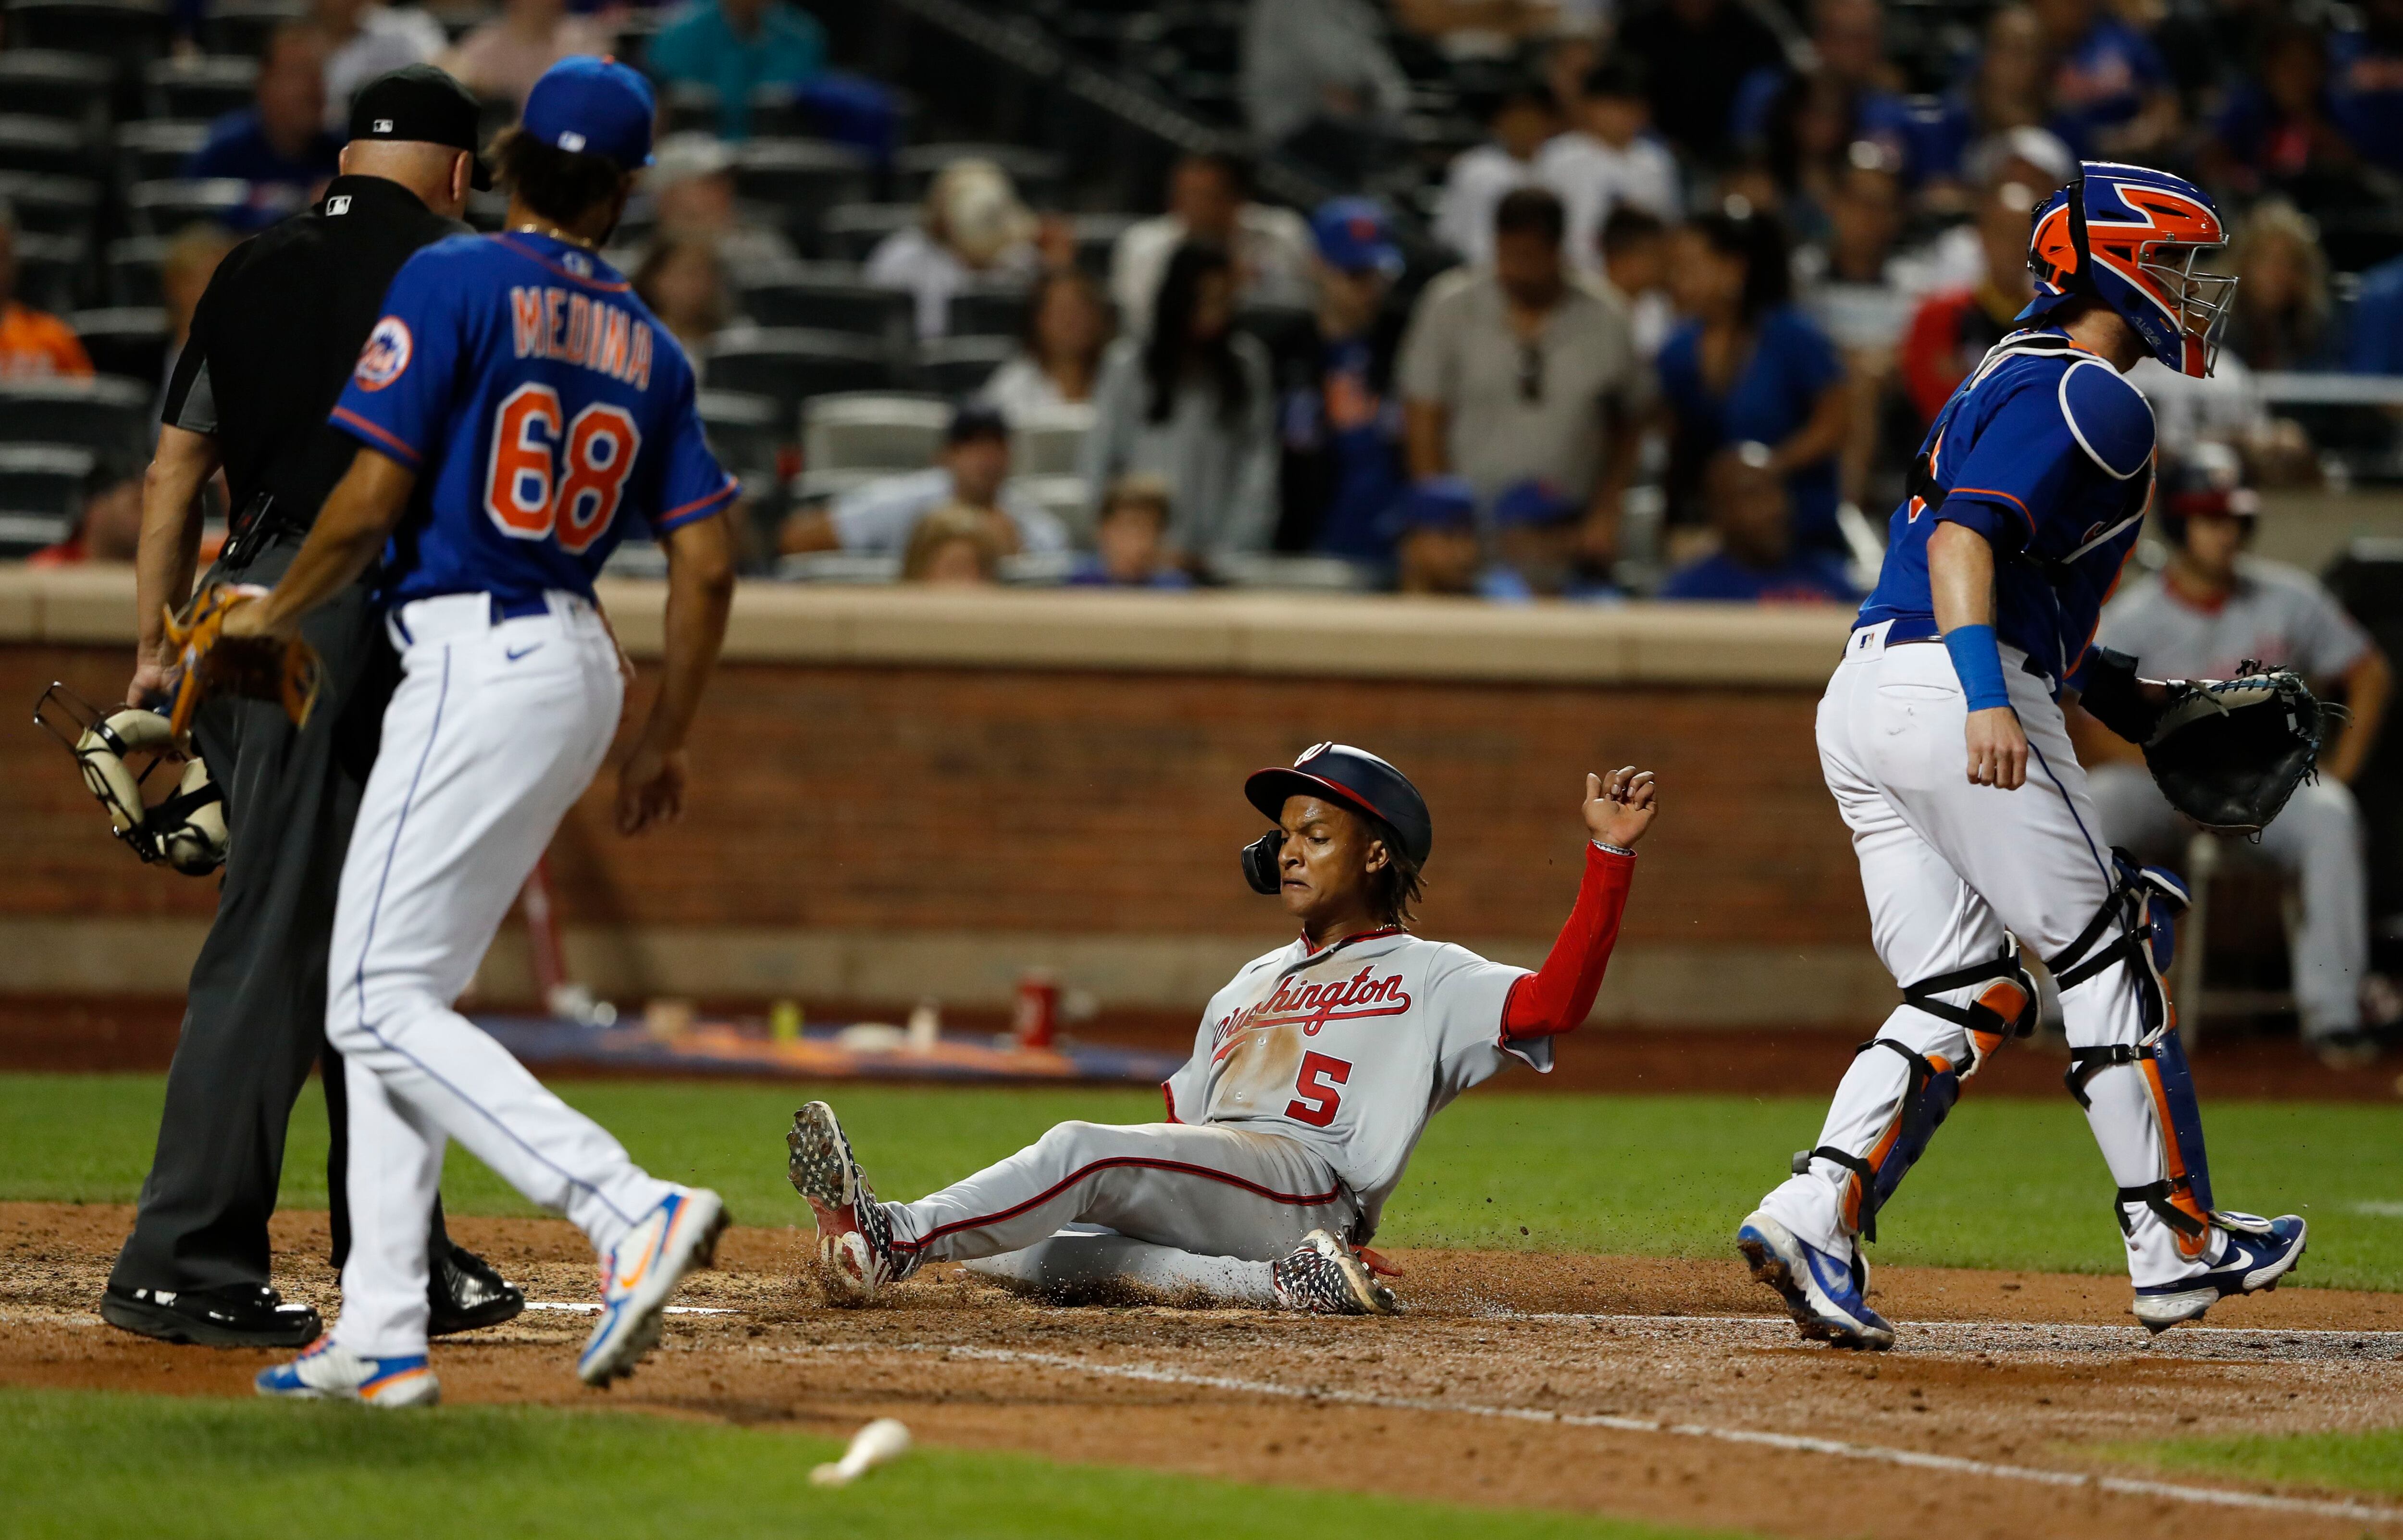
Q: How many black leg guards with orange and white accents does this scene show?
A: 2